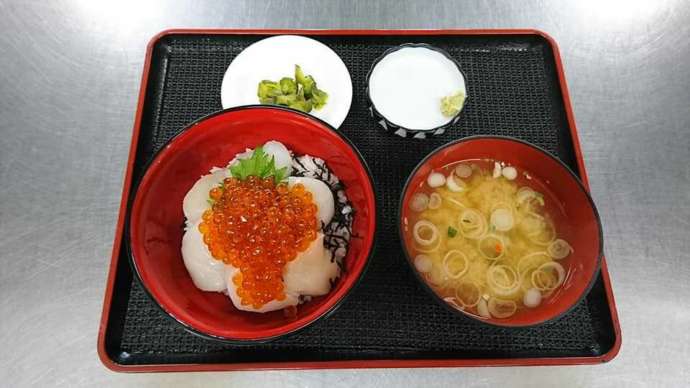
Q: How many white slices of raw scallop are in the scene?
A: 6